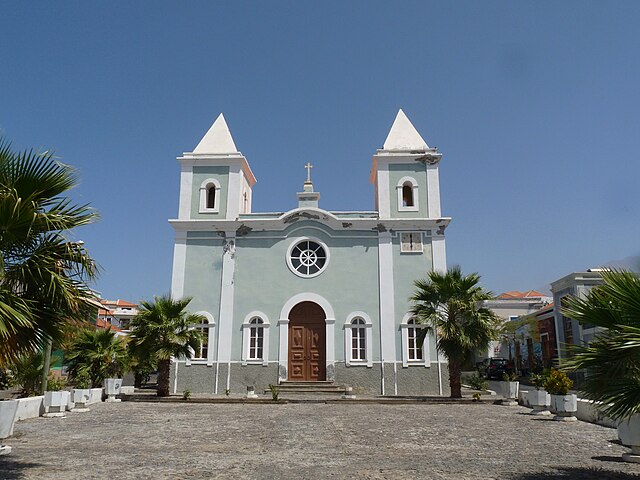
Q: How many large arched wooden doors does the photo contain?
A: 1